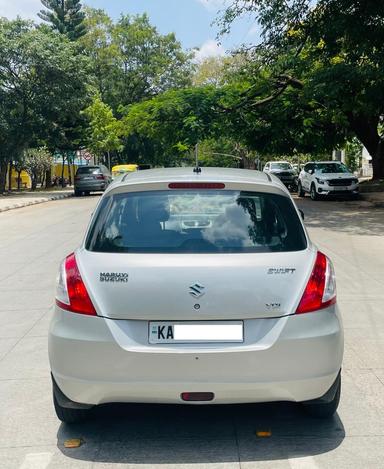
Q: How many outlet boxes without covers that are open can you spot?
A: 0